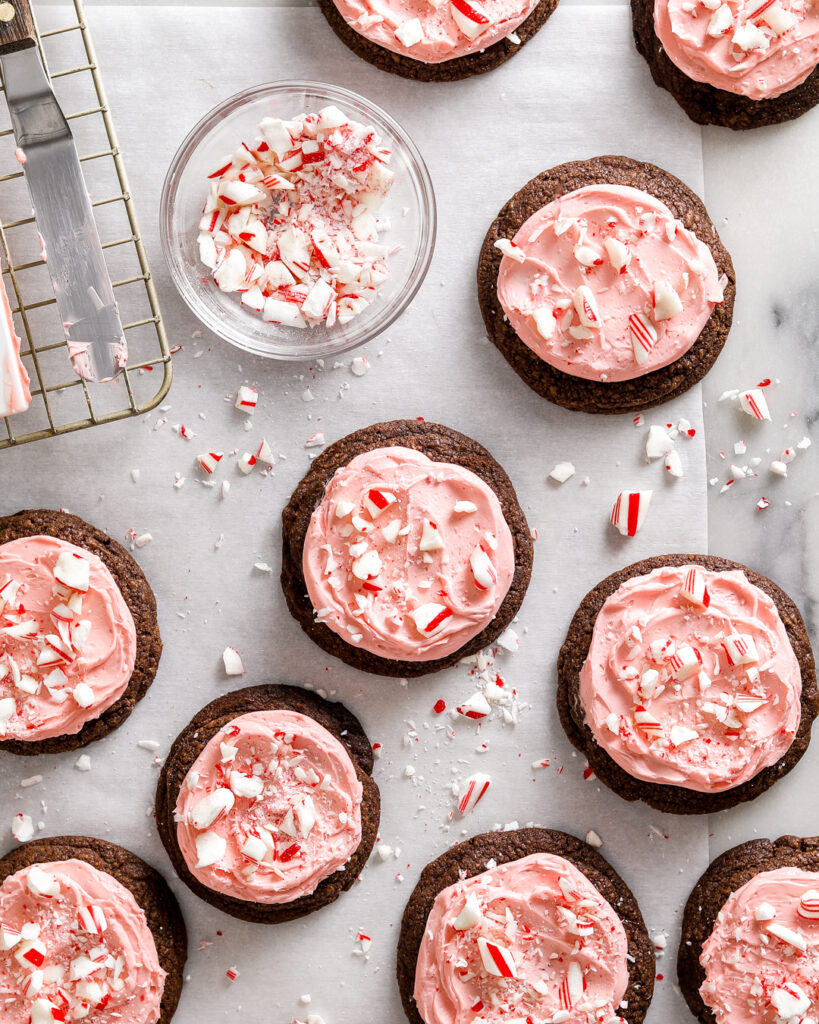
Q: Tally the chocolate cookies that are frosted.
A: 10